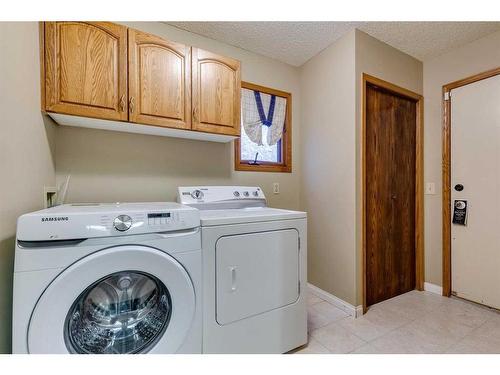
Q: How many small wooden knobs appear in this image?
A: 1